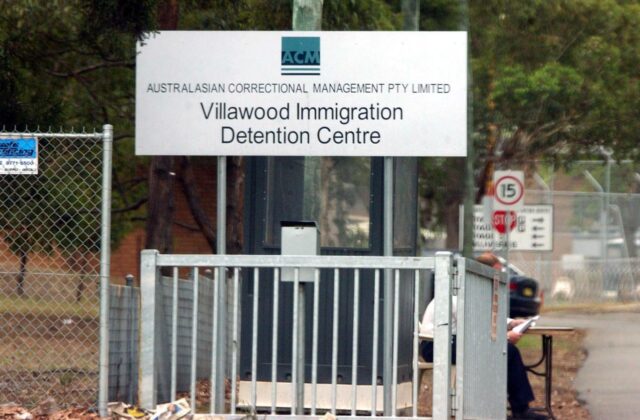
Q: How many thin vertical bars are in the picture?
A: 13